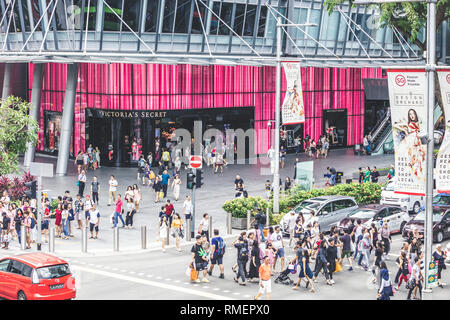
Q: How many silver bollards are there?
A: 11